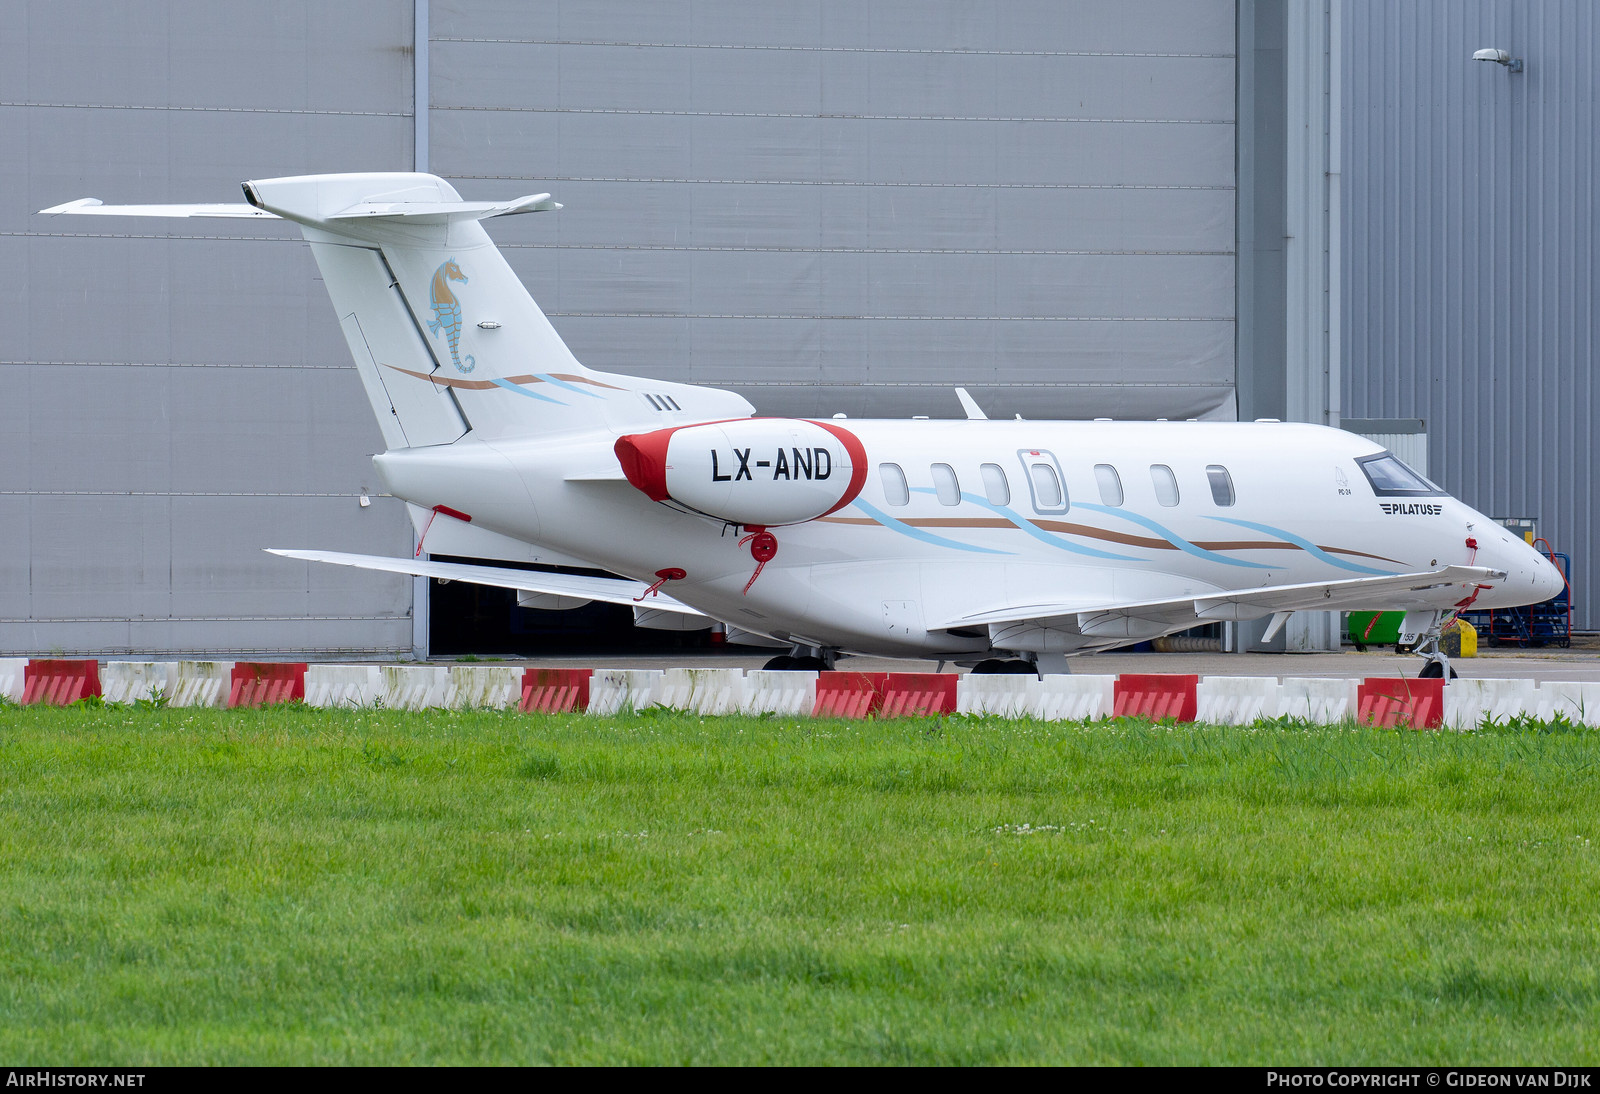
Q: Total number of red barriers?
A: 7